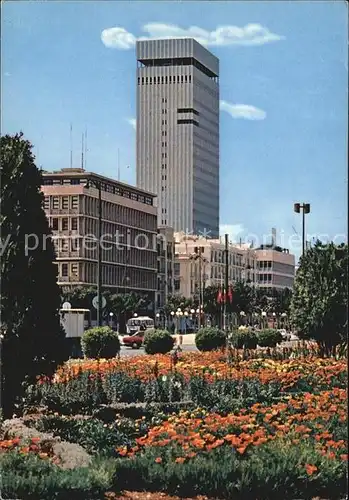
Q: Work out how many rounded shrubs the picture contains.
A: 5